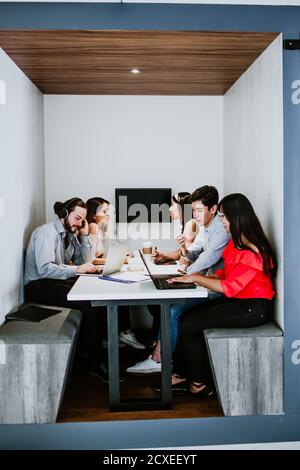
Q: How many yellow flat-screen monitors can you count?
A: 0